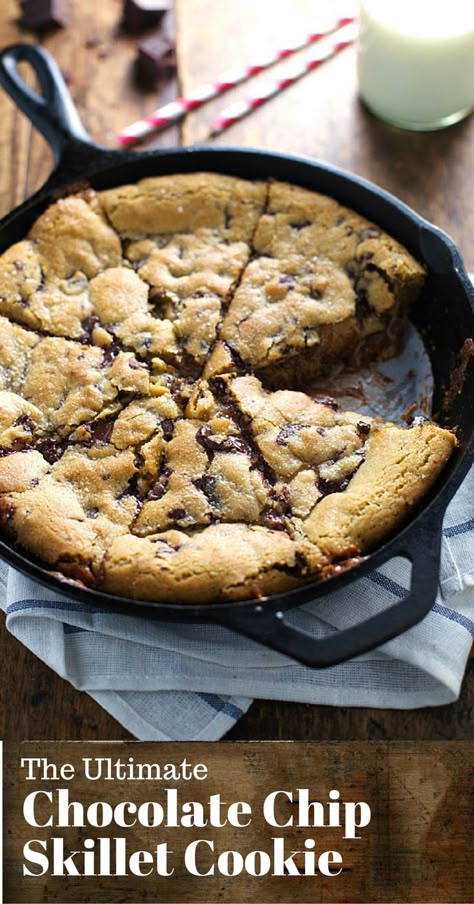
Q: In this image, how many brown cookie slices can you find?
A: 7